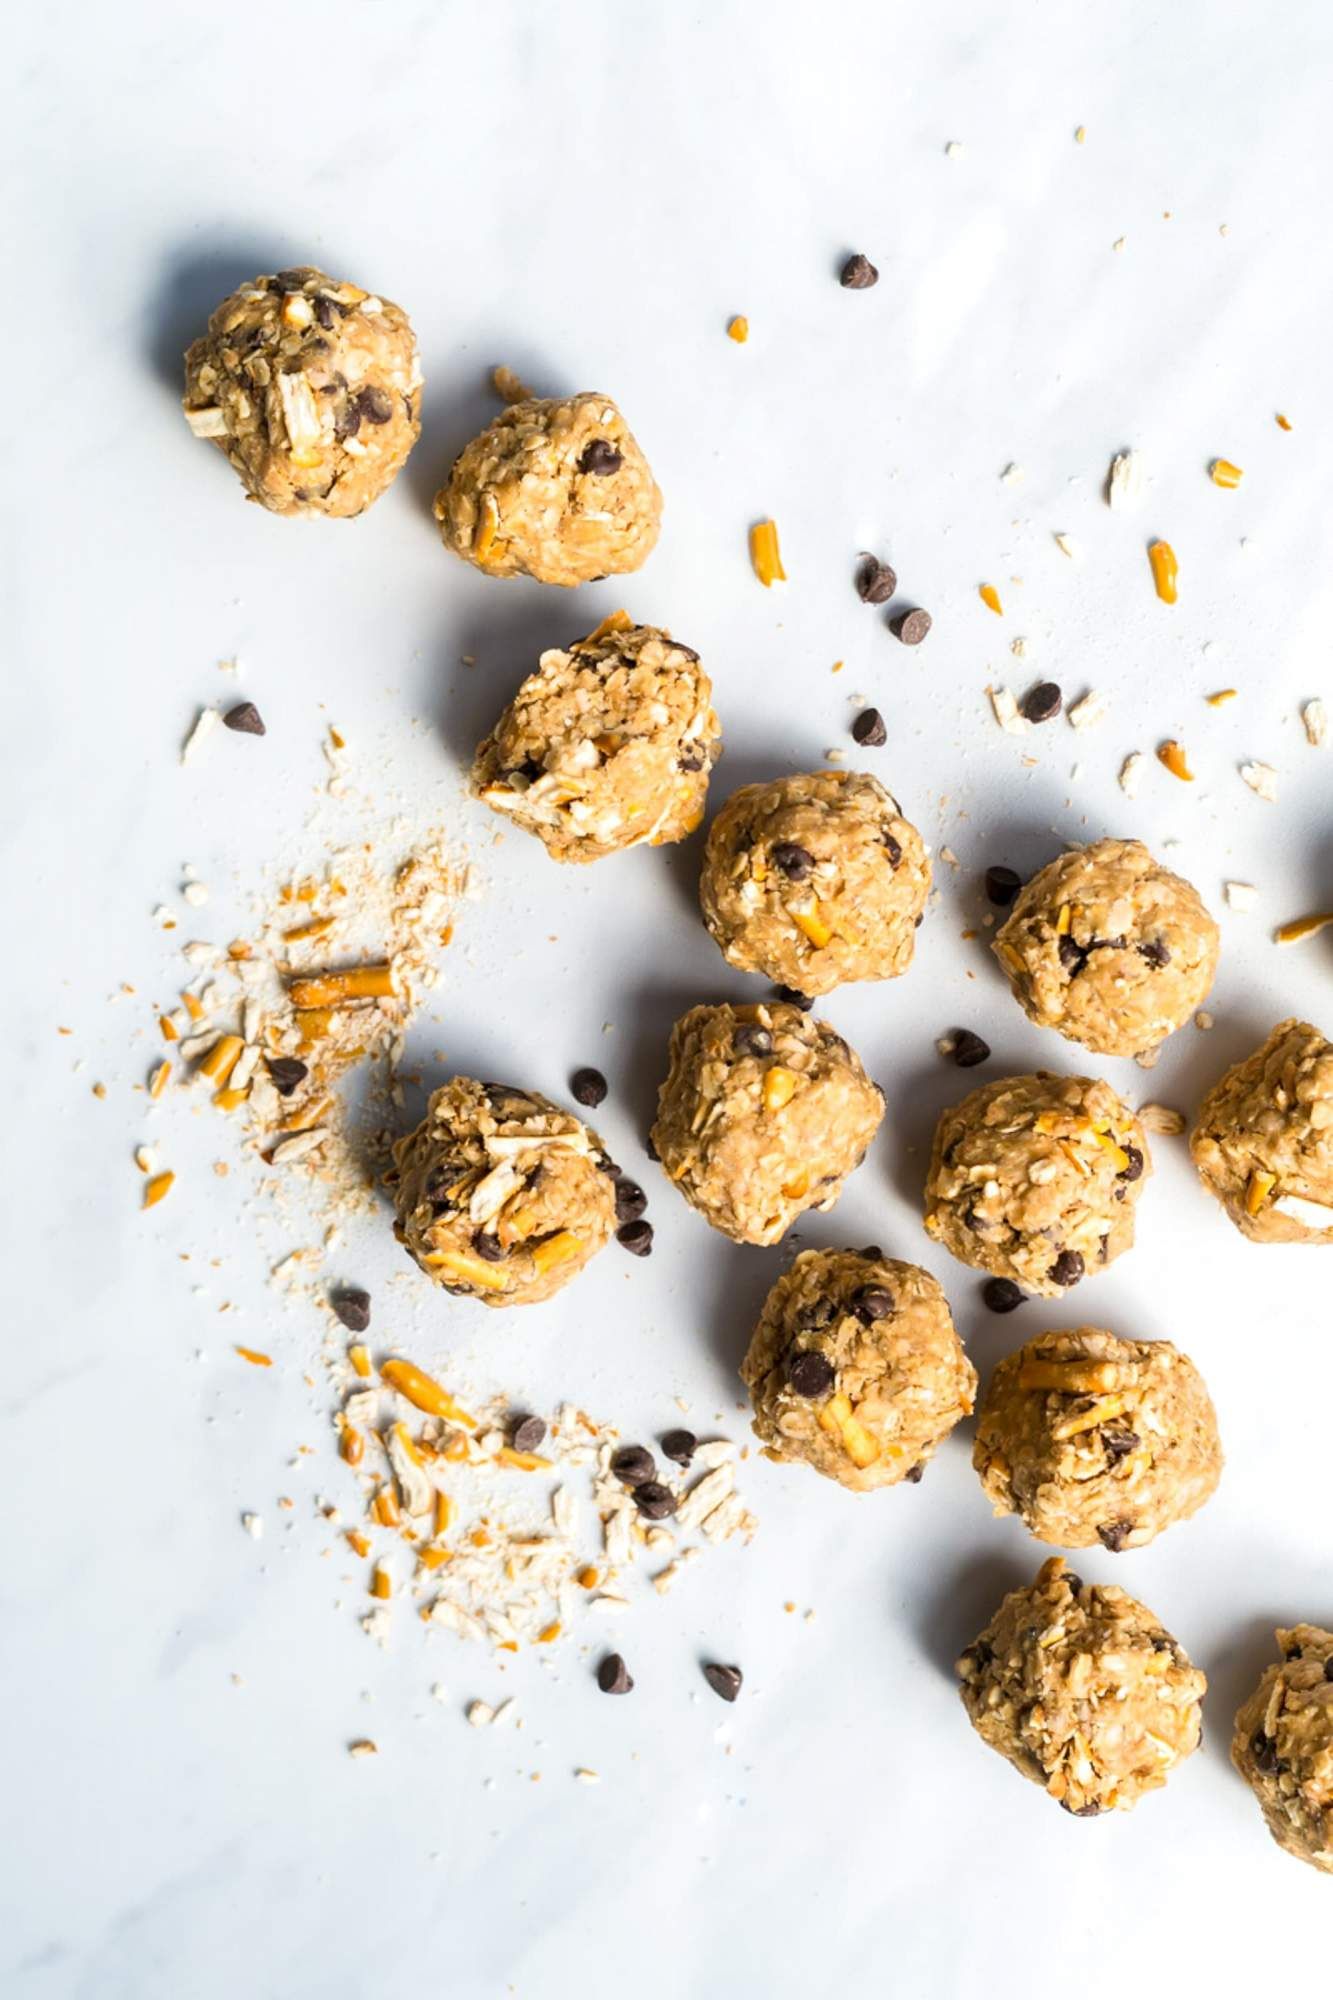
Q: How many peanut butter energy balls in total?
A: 13